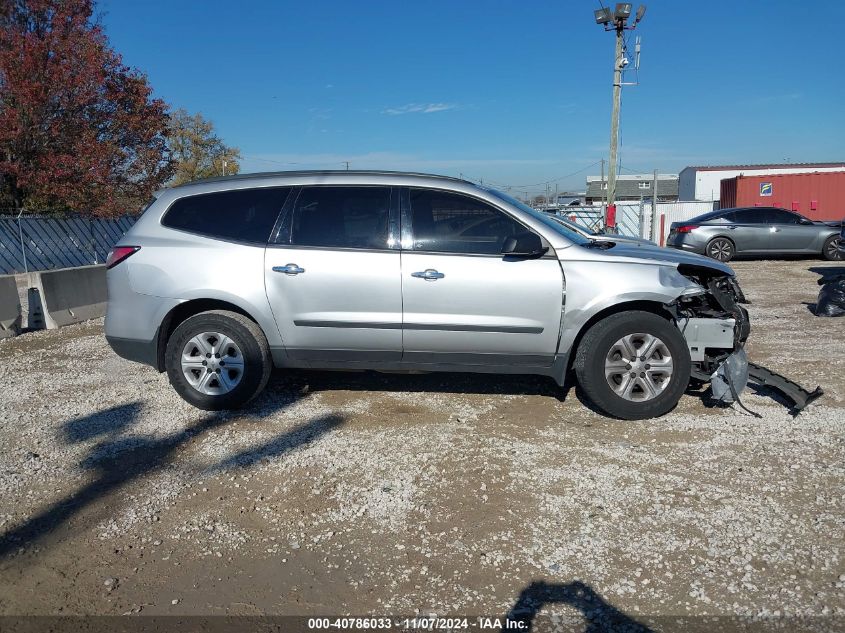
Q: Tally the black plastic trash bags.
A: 1